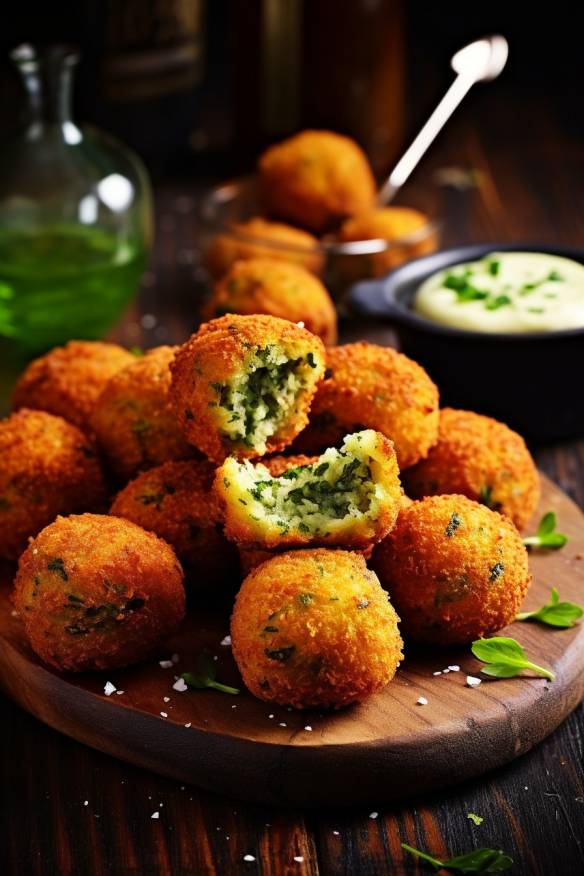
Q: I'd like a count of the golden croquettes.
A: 15